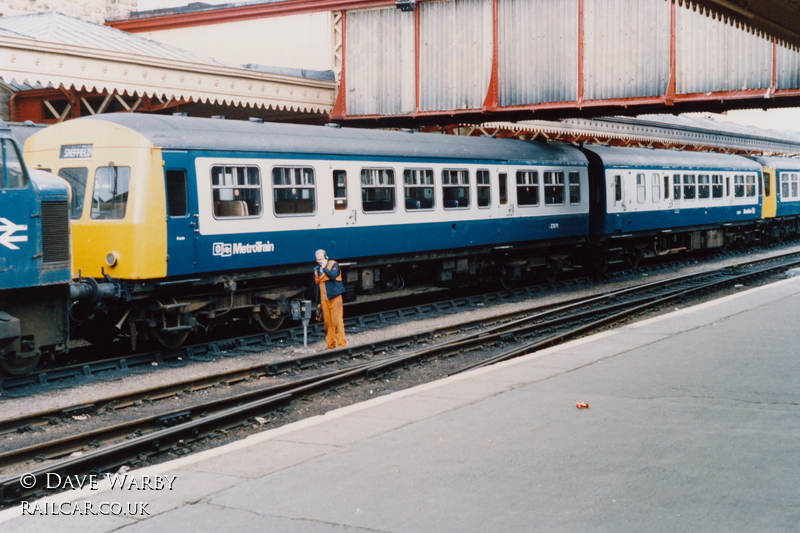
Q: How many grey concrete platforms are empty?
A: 1